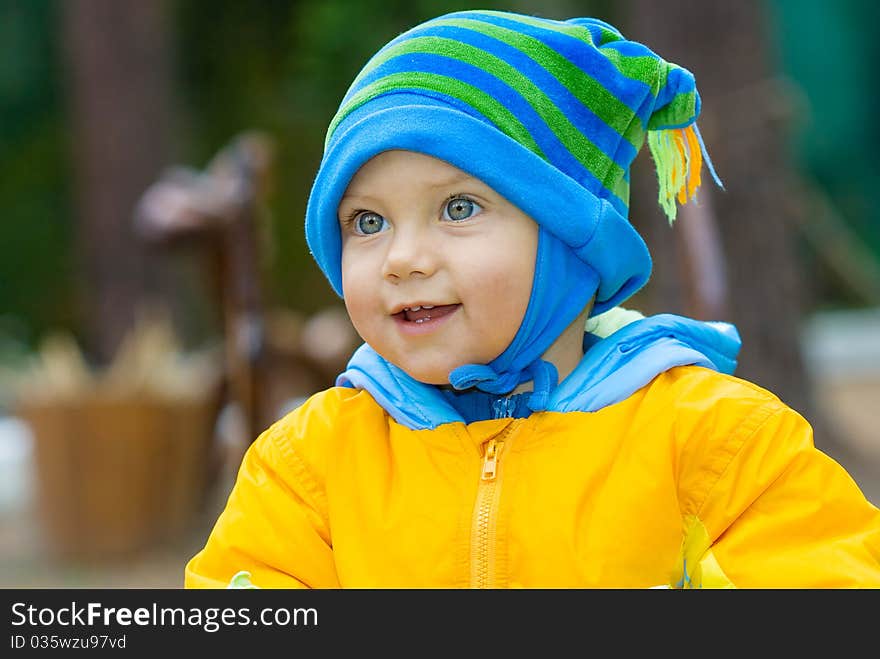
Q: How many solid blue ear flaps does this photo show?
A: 1